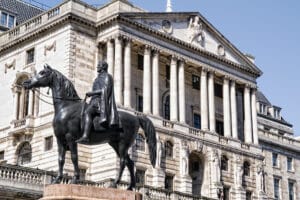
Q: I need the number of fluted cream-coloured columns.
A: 13